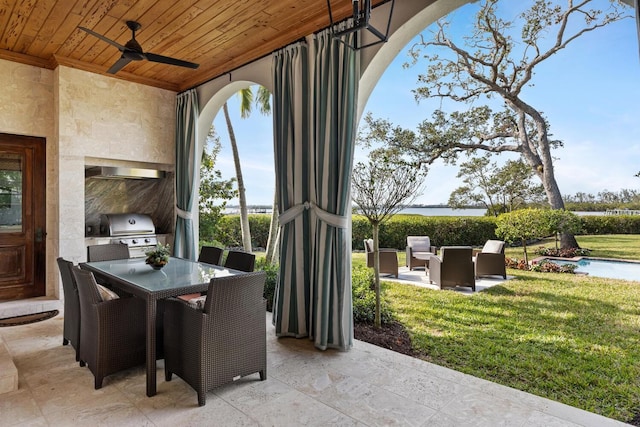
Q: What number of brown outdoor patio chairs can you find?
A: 10